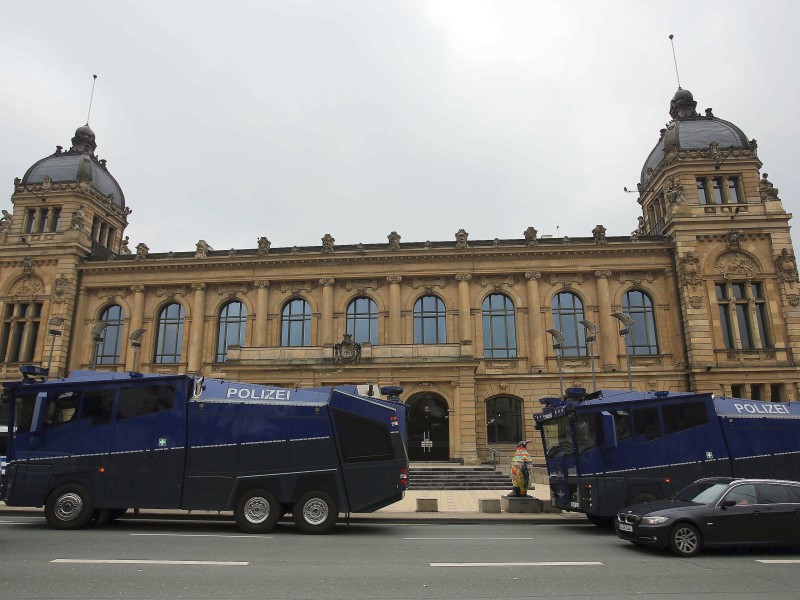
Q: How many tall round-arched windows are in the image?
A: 9